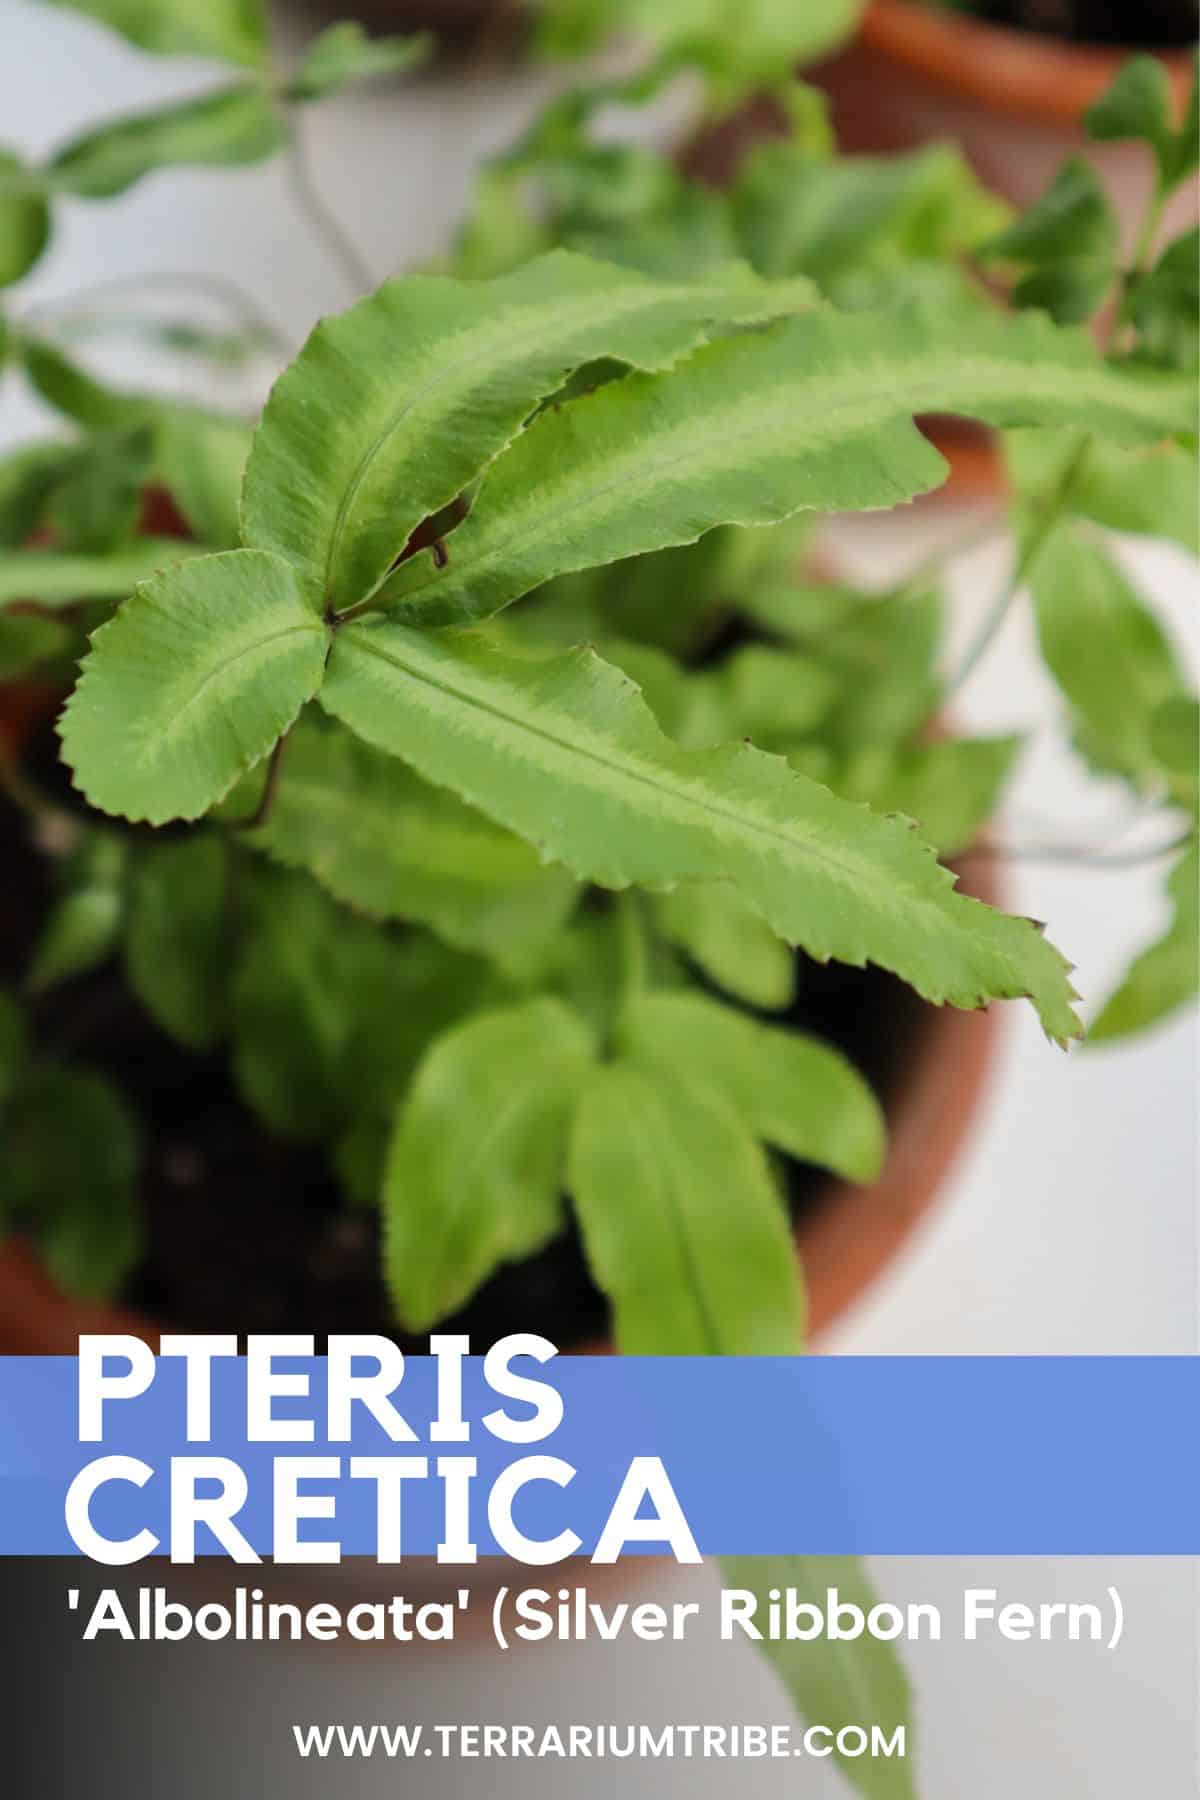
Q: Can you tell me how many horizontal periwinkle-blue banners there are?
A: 1